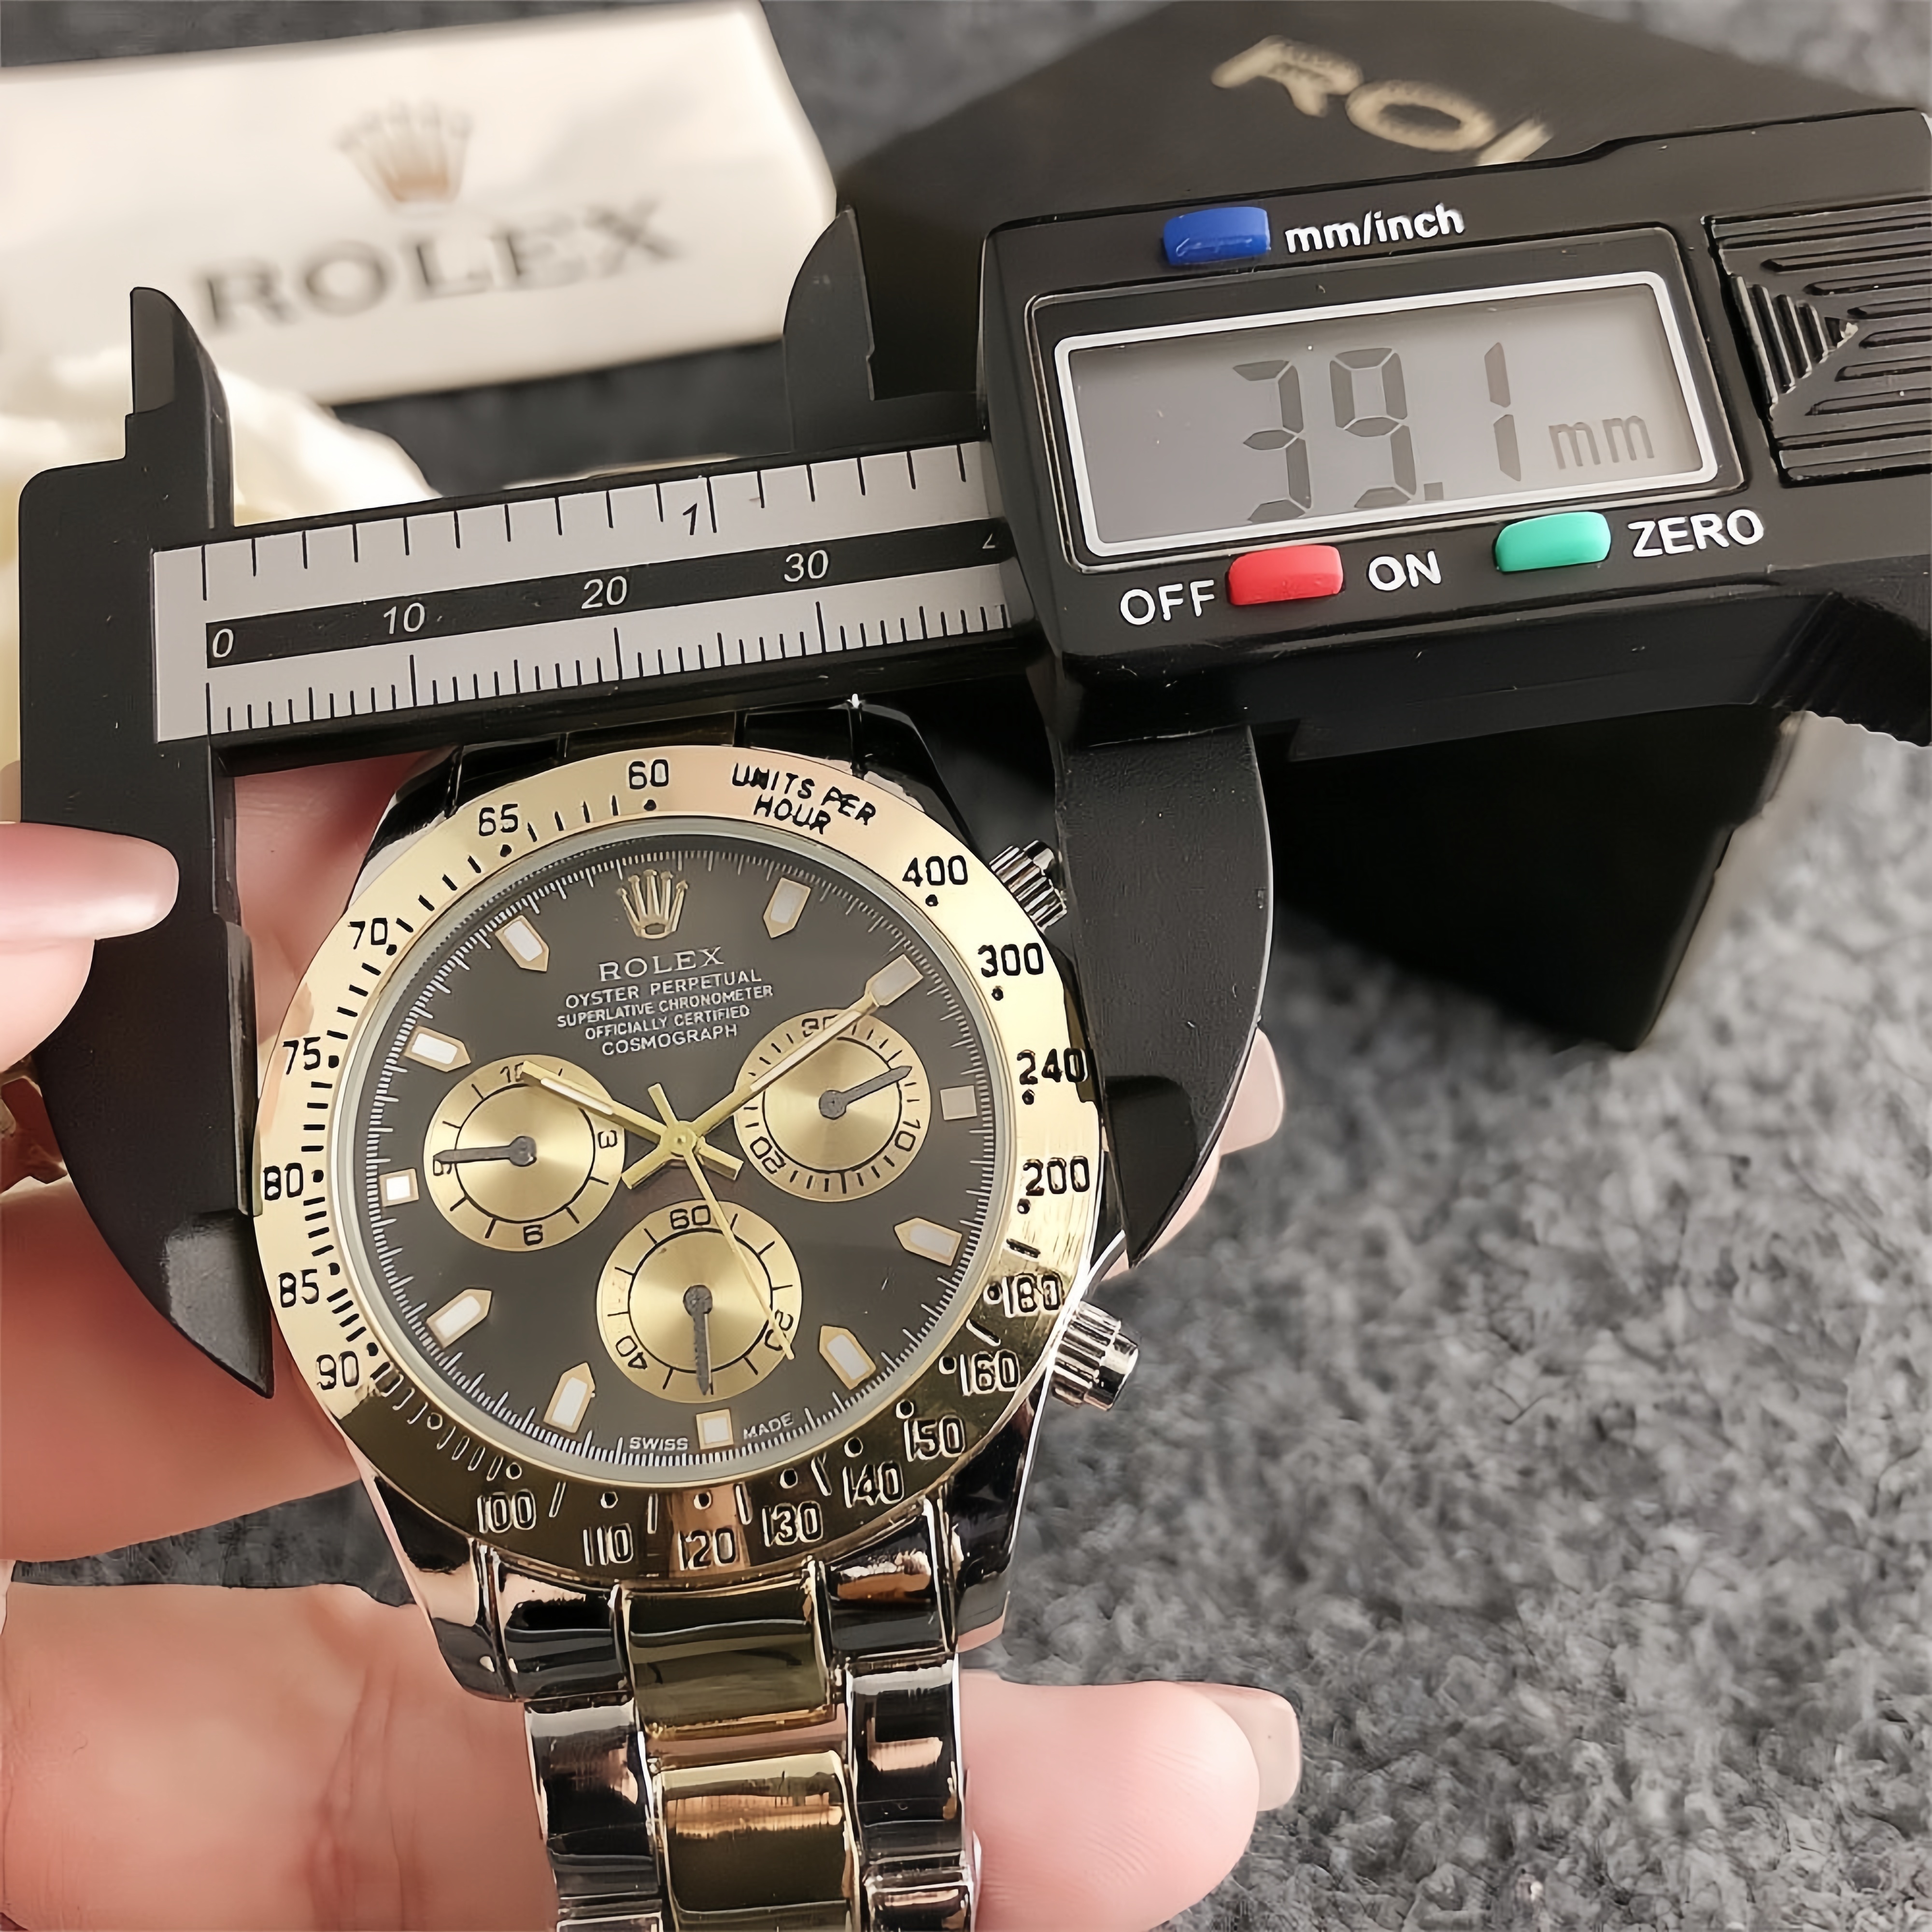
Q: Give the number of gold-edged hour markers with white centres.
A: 11